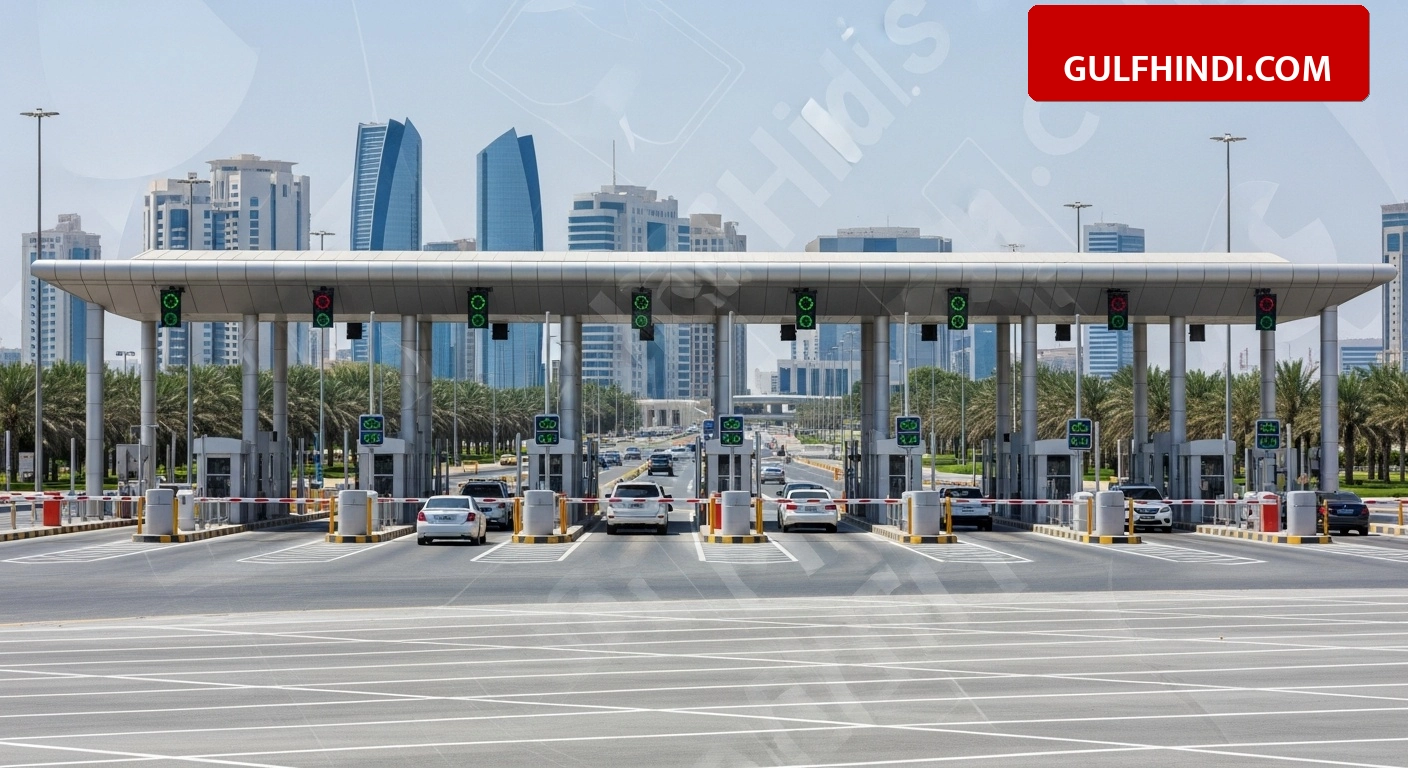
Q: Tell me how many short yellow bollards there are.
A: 14